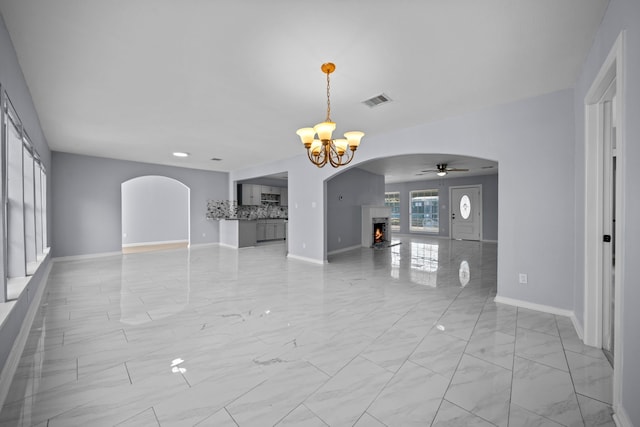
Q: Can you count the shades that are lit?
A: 5